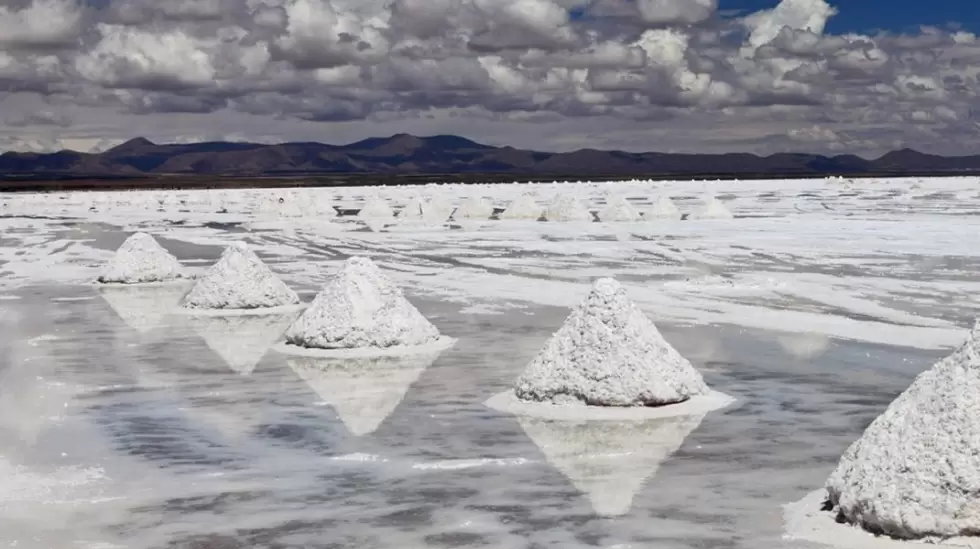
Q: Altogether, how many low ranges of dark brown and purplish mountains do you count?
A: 1